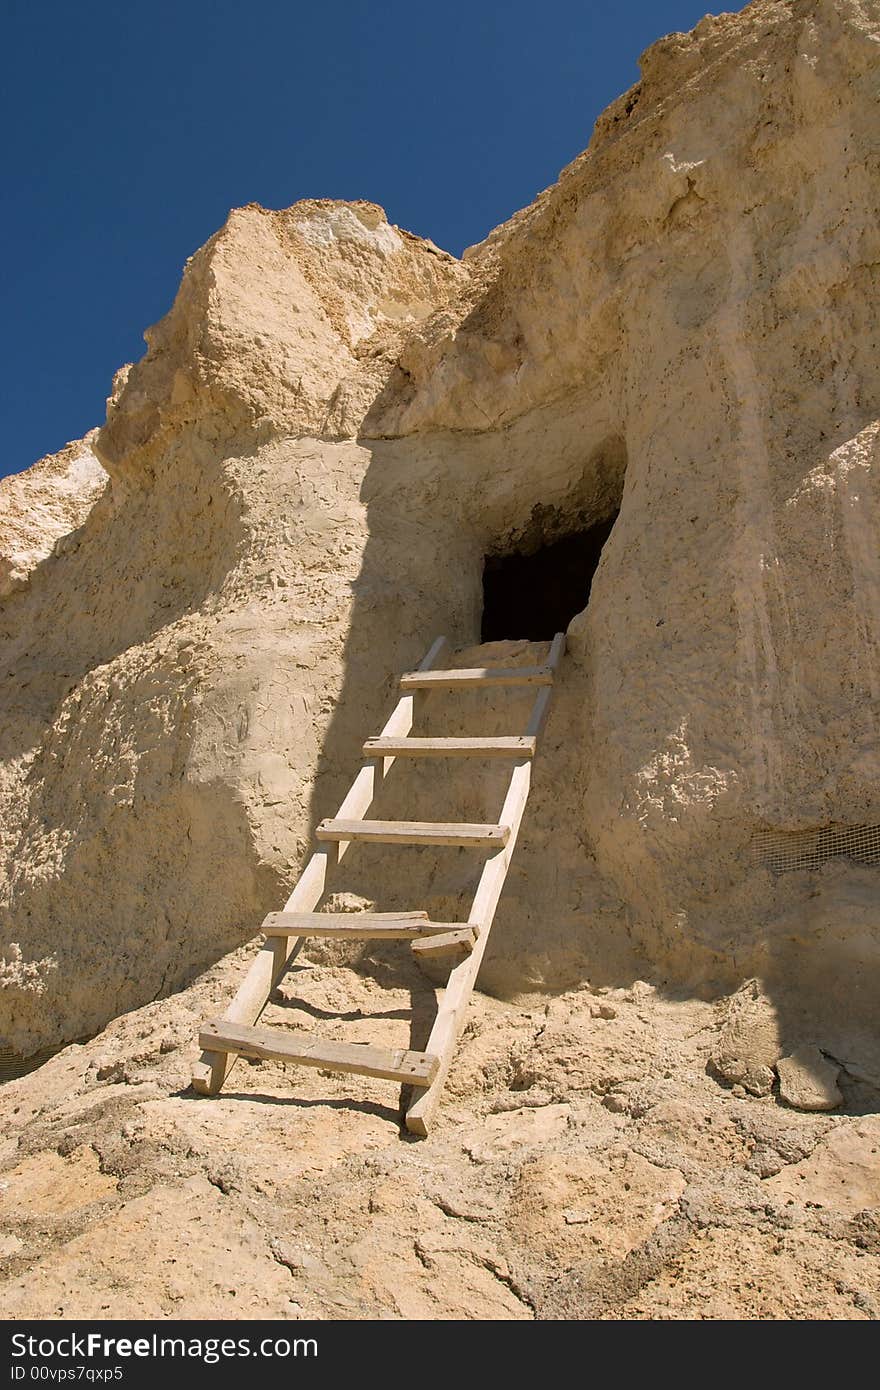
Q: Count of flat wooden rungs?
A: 5